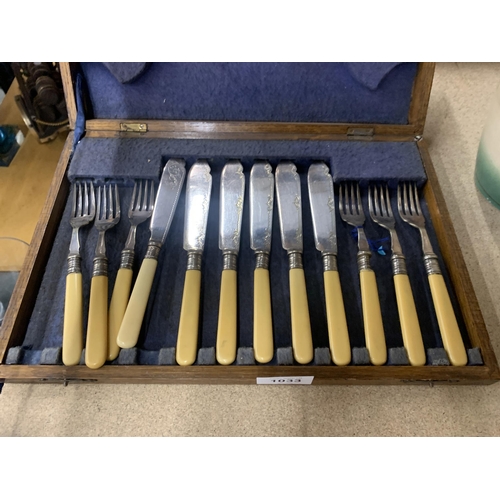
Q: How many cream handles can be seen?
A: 12